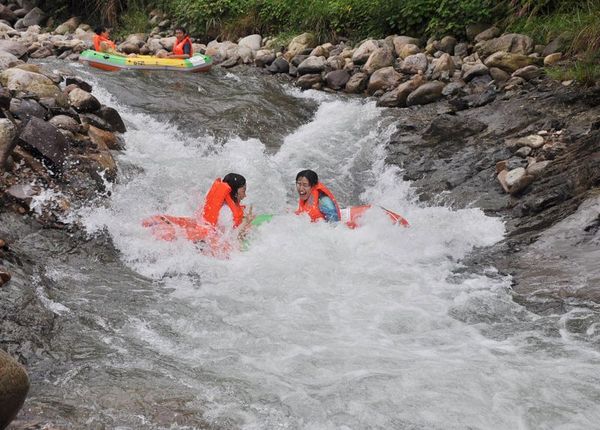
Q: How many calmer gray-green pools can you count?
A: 1